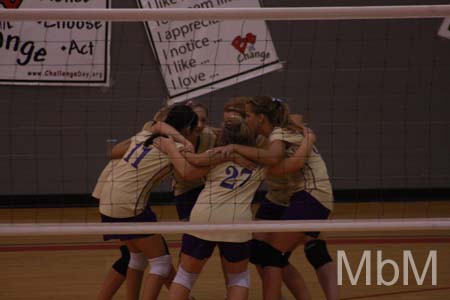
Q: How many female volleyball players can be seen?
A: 6